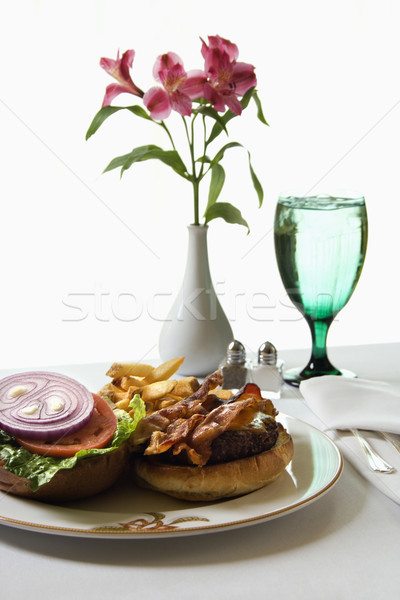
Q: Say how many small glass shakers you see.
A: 2